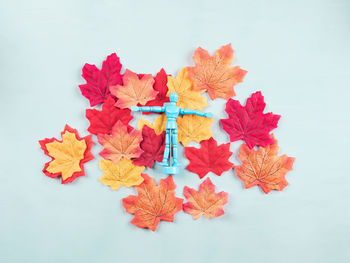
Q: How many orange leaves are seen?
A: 6